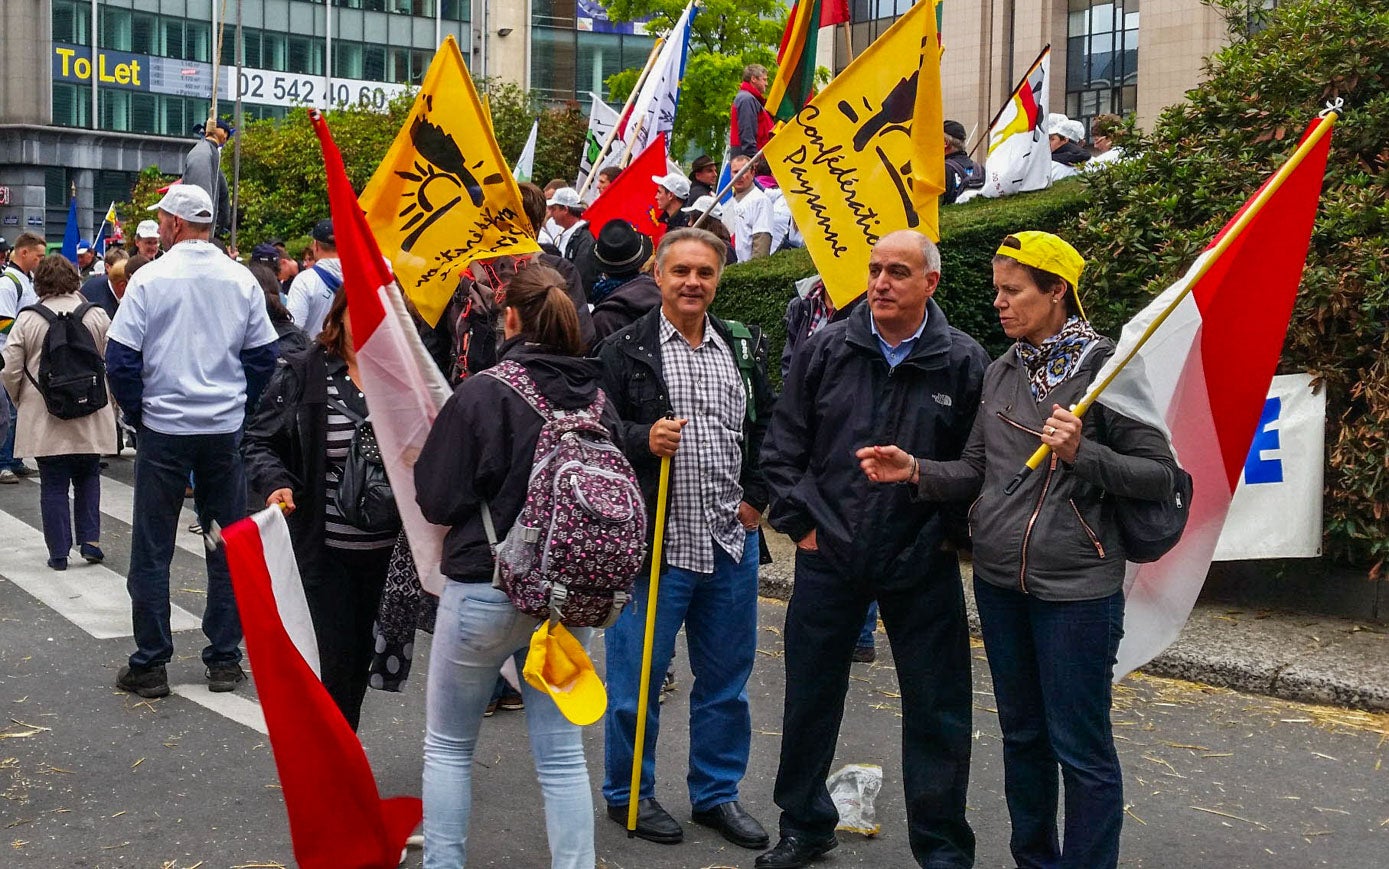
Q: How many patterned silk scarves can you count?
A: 1